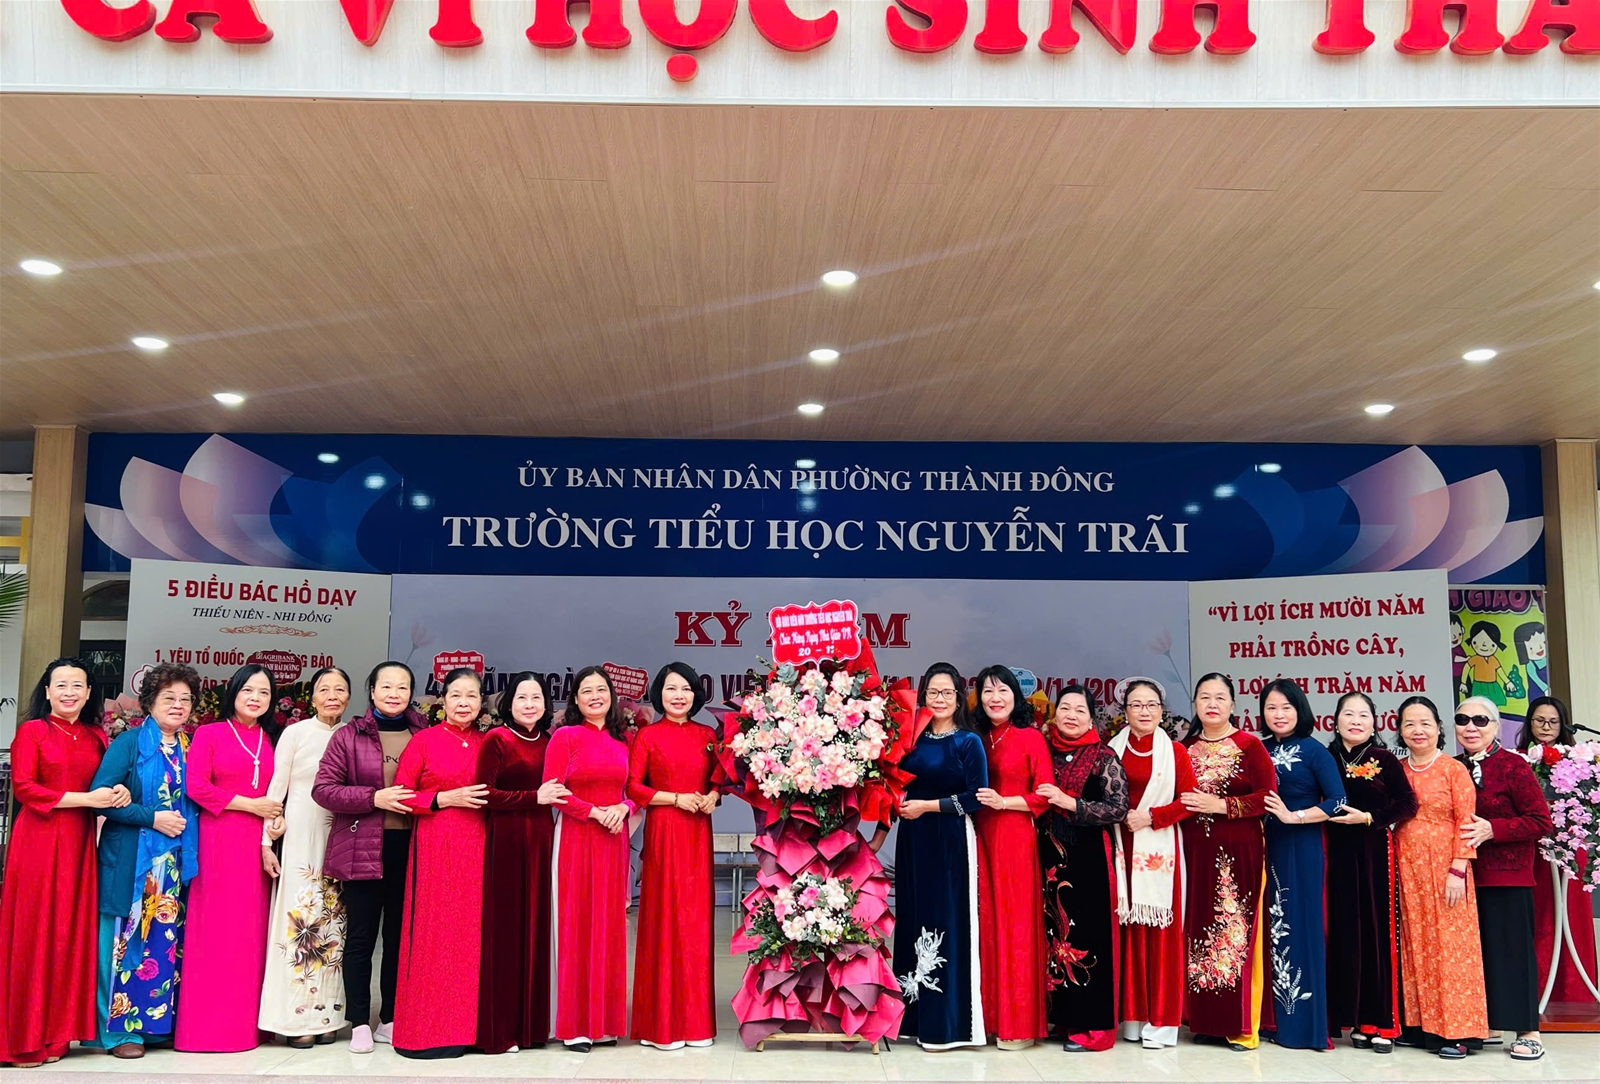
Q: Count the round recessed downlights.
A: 9